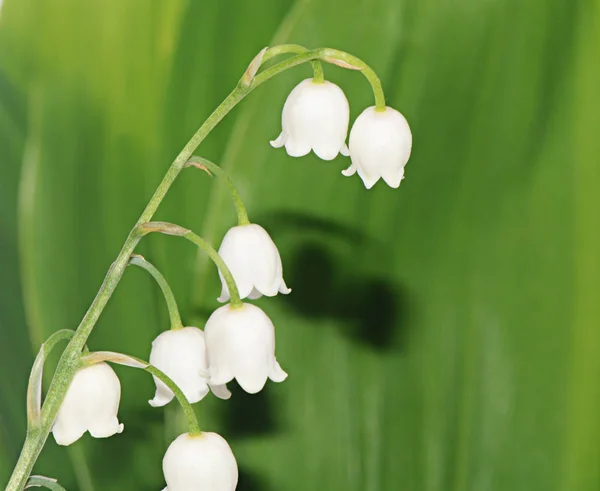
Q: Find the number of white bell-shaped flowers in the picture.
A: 7